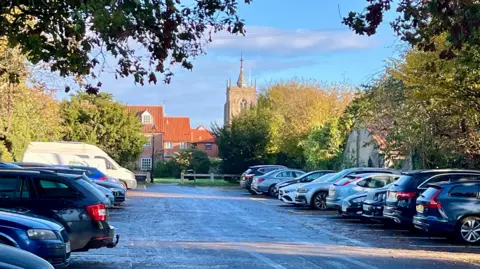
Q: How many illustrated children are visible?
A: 0